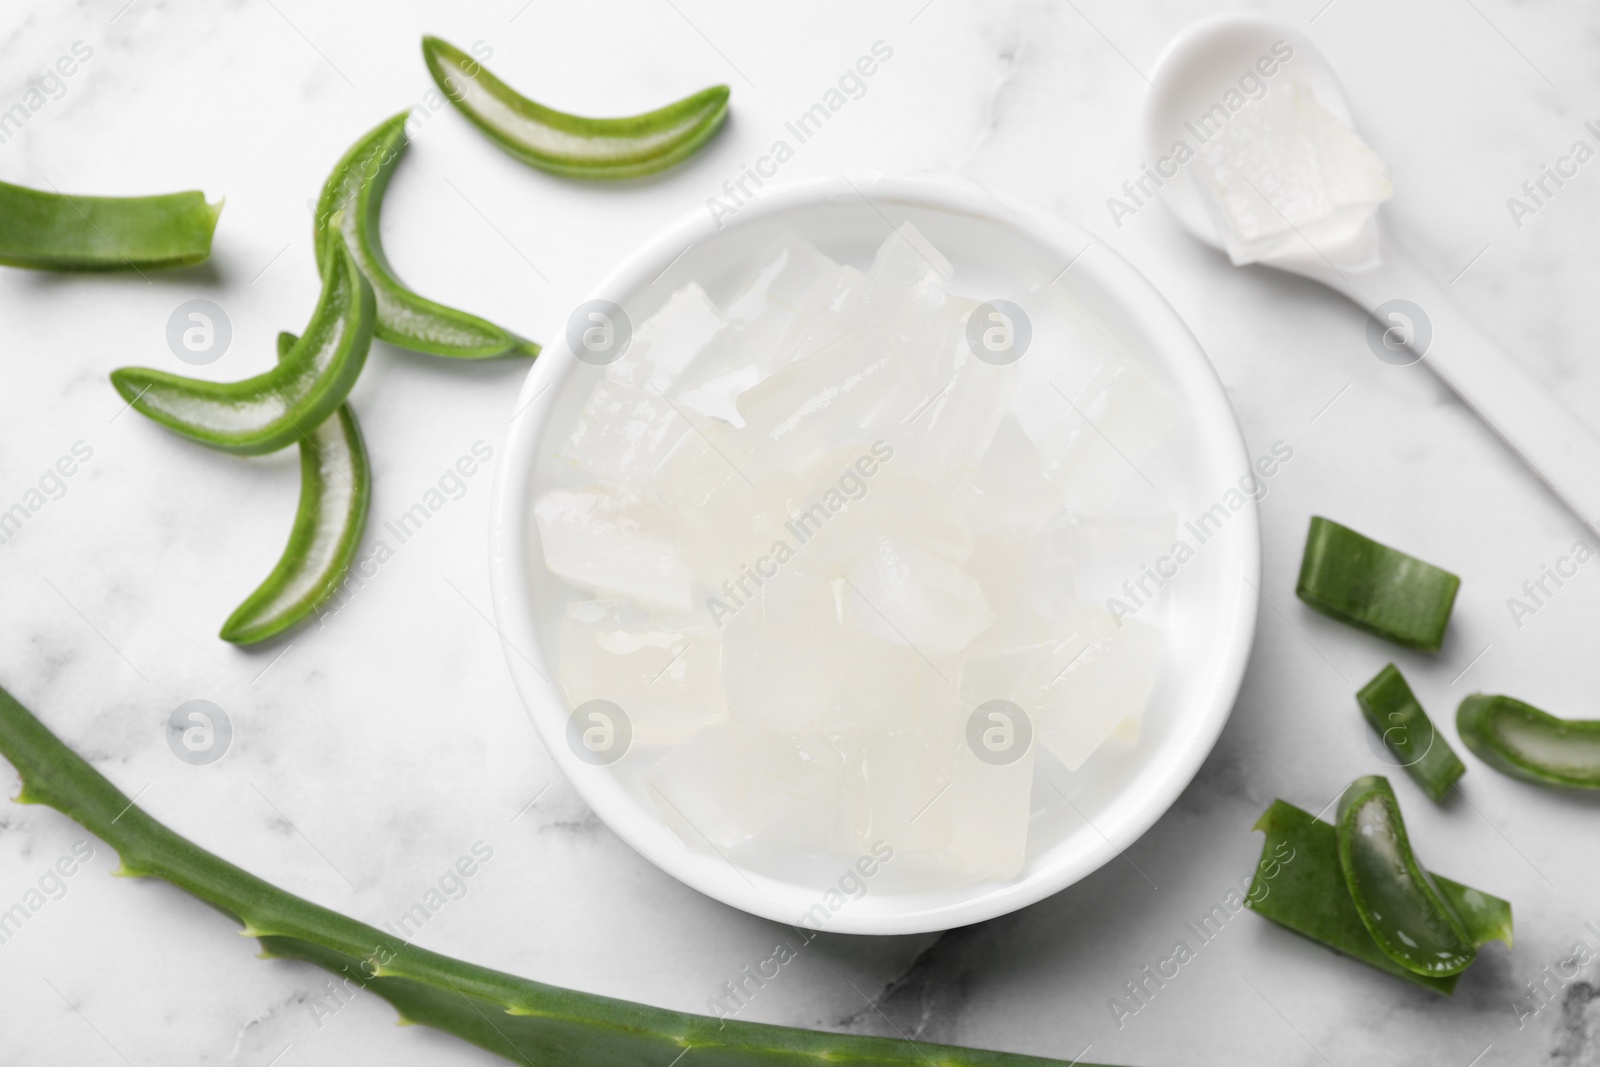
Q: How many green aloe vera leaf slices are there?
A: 10